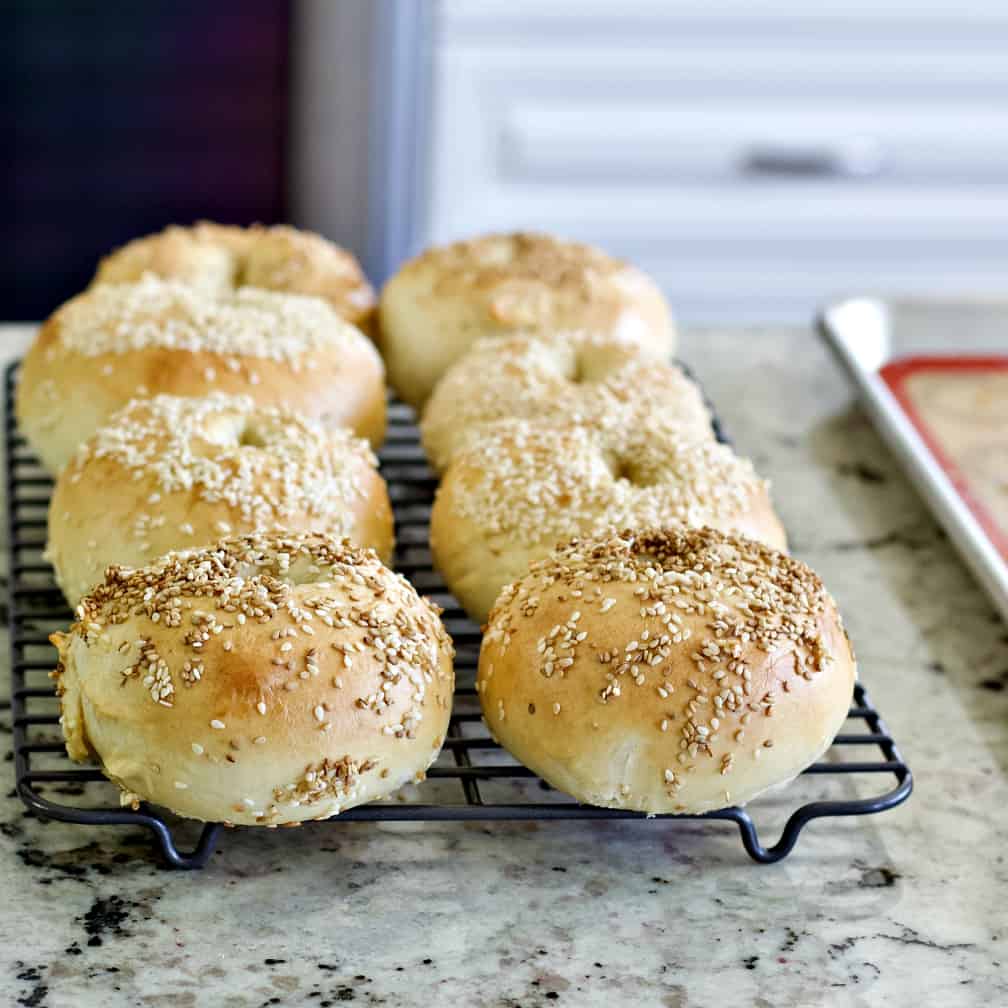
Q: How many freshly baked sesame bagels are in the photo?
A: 8